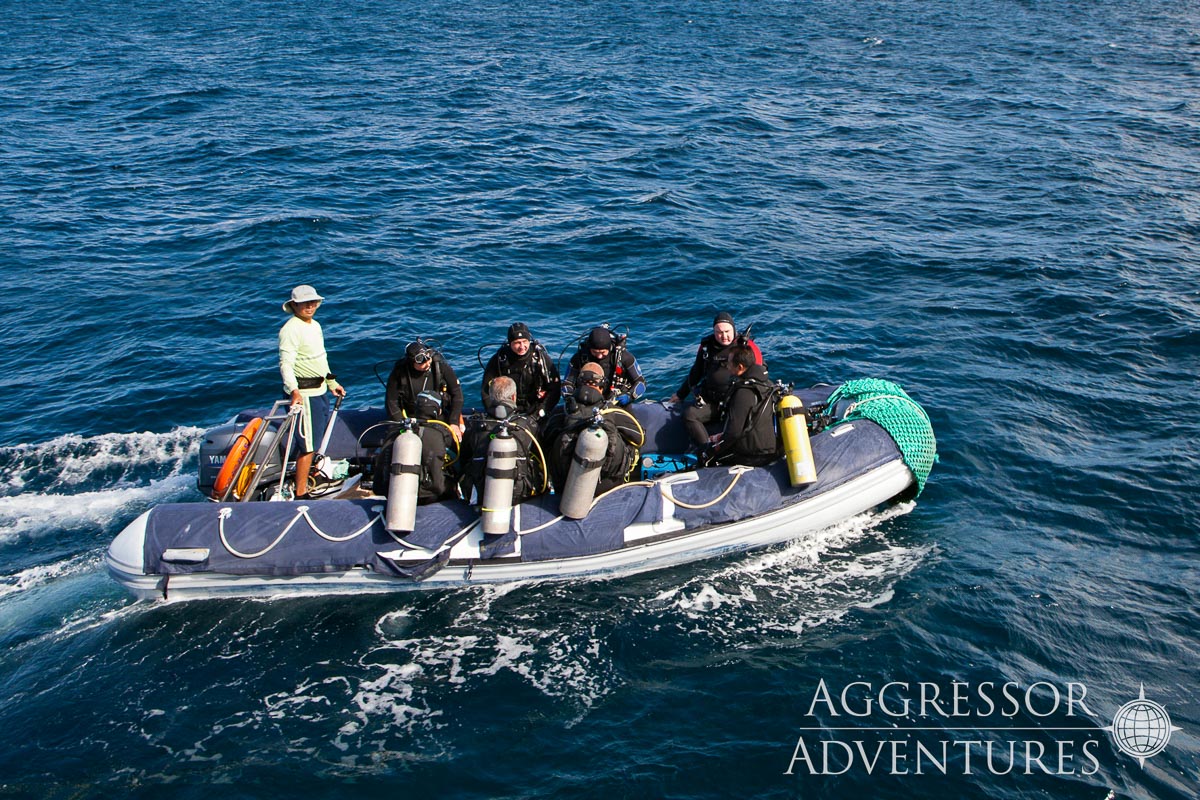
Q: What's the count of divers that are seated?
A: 8